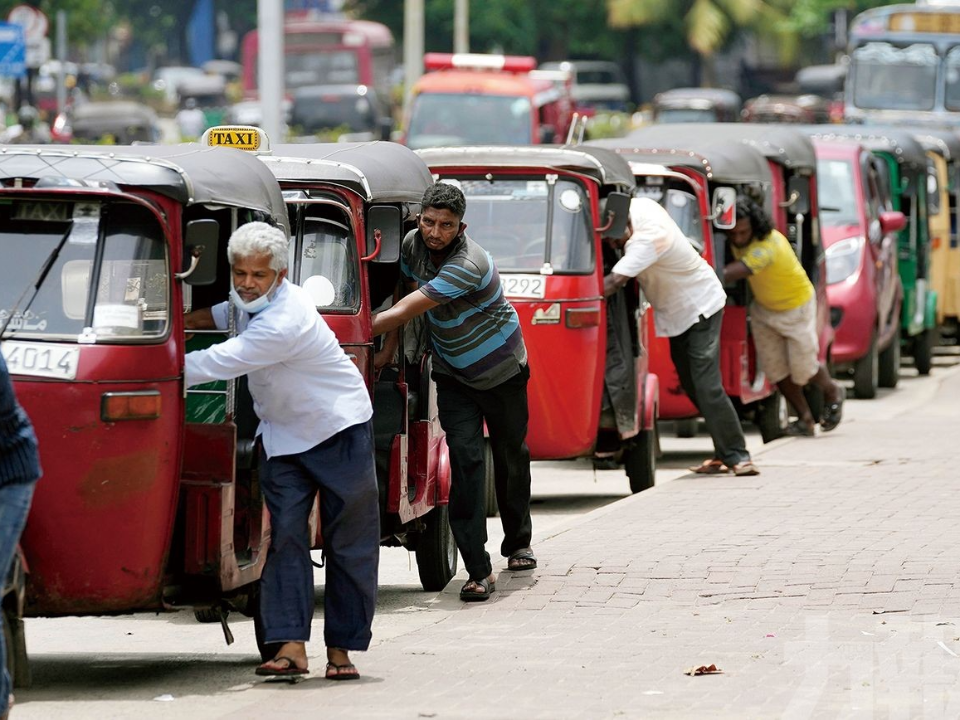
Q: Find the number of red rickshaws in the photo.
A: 5